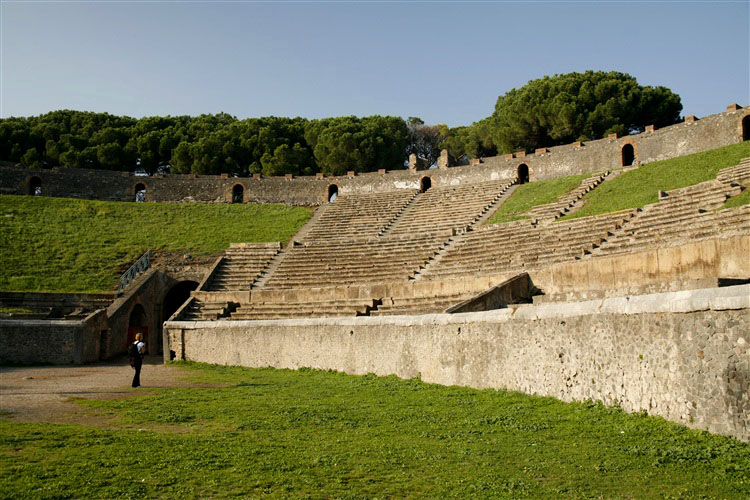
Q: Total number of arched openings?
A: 10